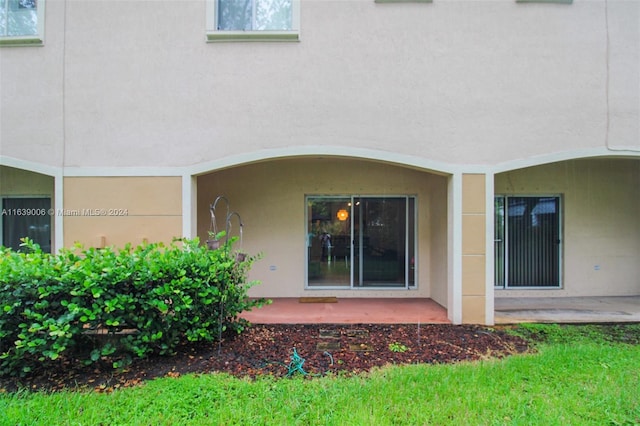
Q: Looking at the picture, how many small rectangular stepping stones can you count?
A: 4